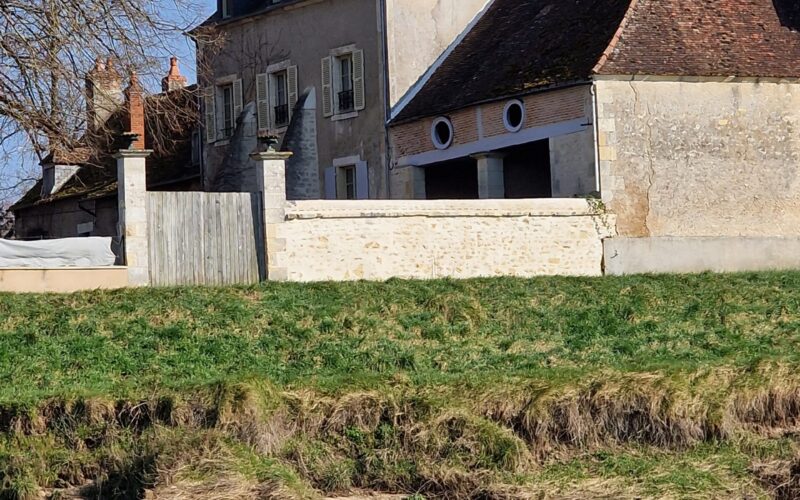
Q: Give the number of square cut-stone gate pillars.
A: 2